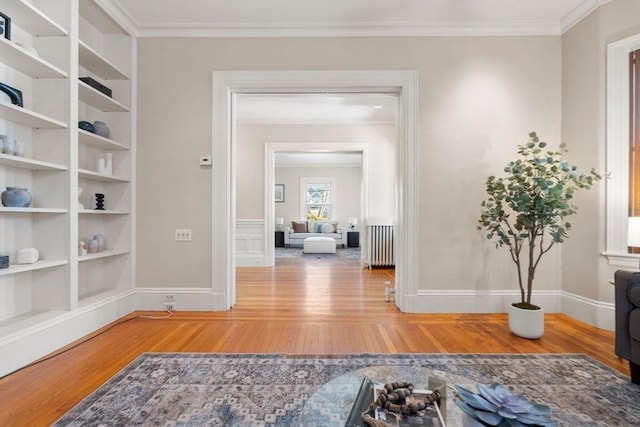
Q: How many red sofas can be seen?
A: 0